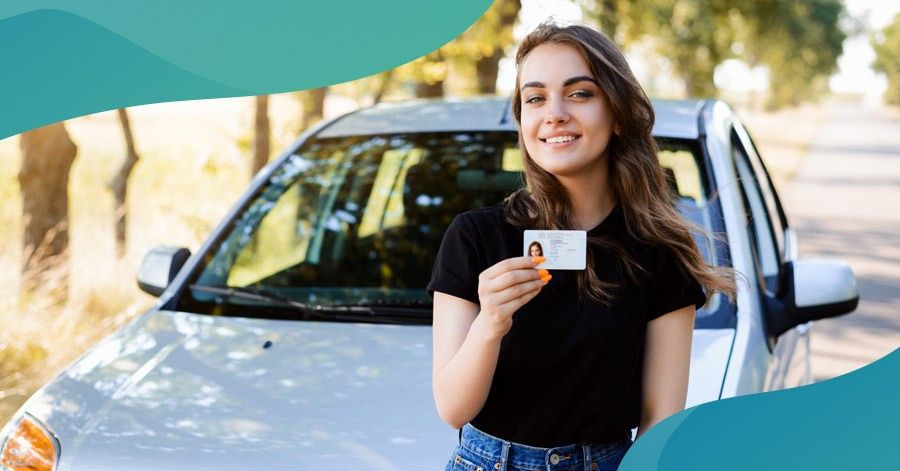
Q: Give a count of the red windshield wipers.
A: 0